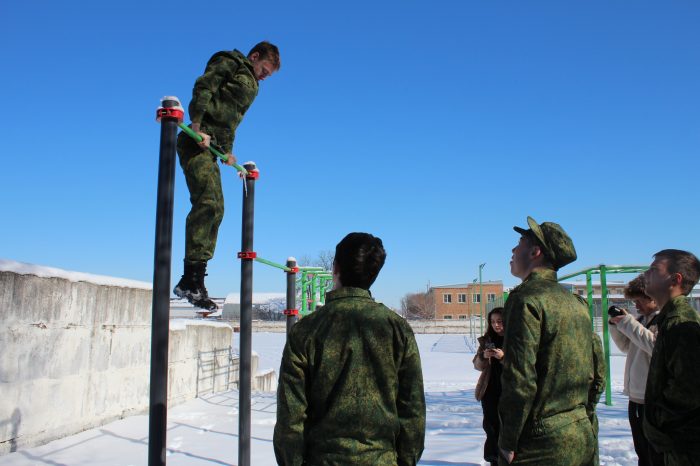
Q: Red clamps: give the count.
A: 5